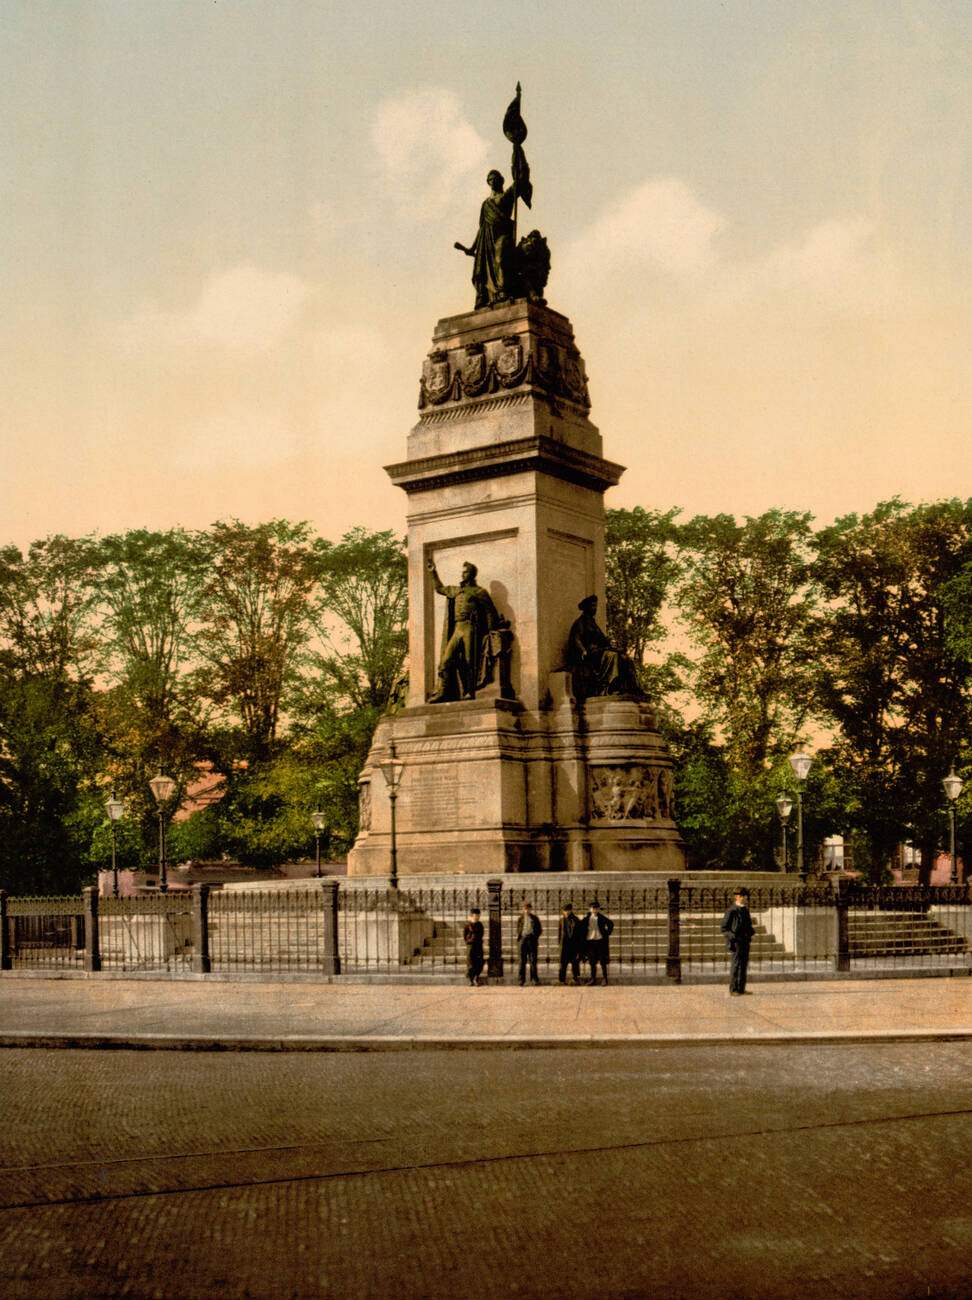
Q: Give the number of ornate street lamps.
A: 7